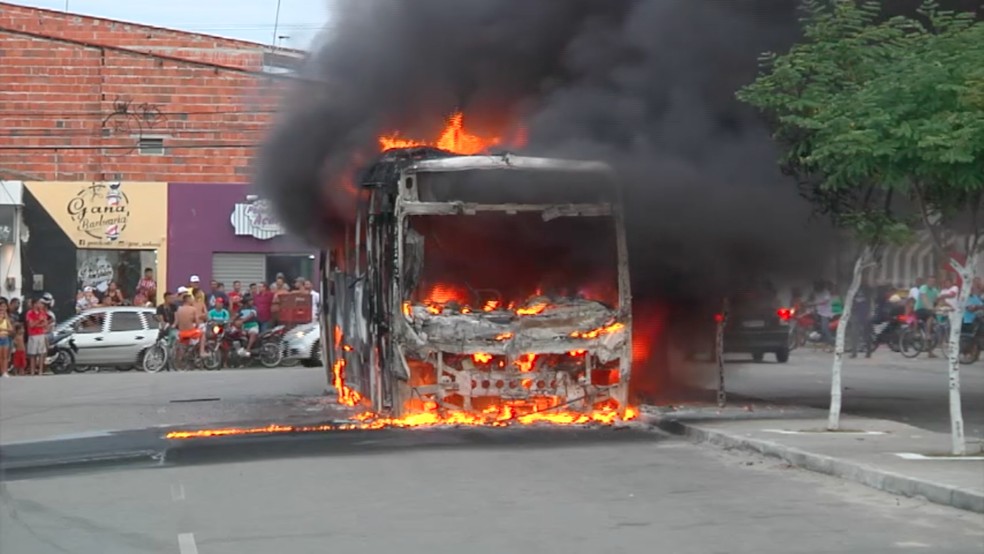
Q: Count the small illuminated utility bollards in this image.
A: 0